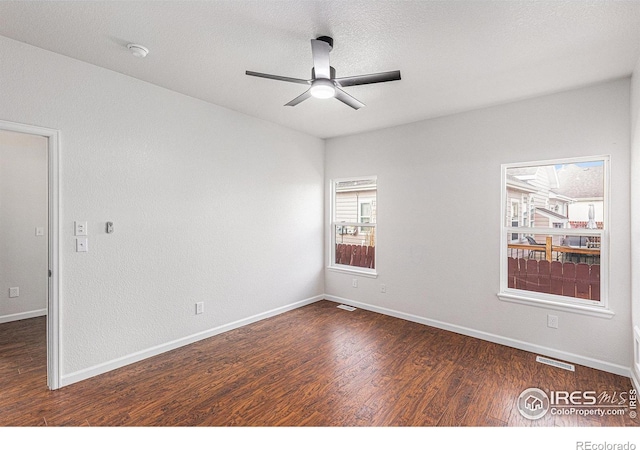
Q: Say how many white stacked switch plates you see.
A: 2